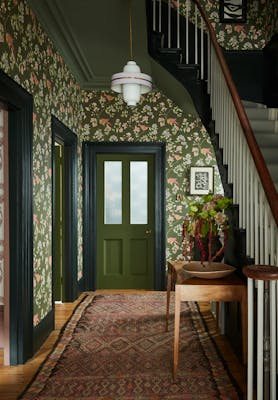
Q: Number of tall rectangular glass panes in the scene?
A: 2